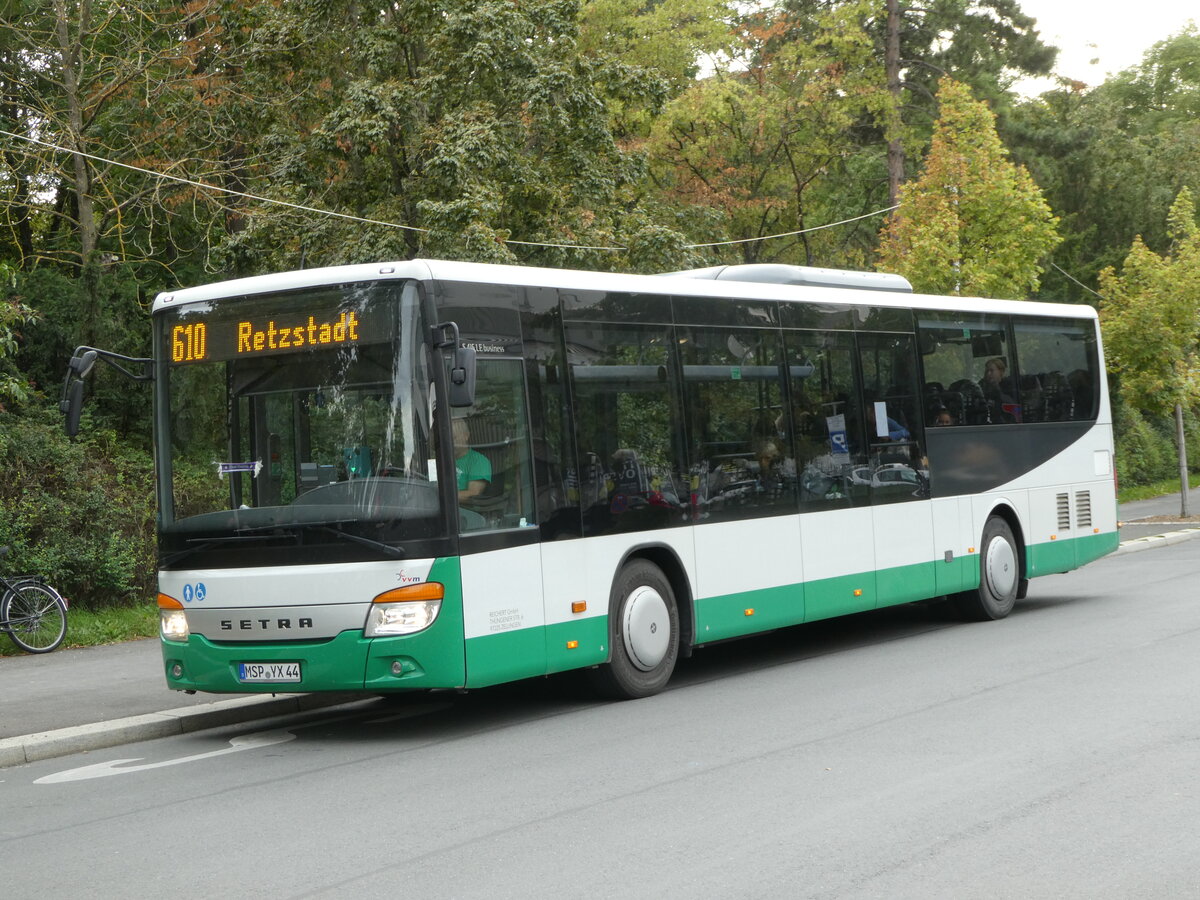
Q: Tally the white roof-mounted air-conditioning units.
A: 1